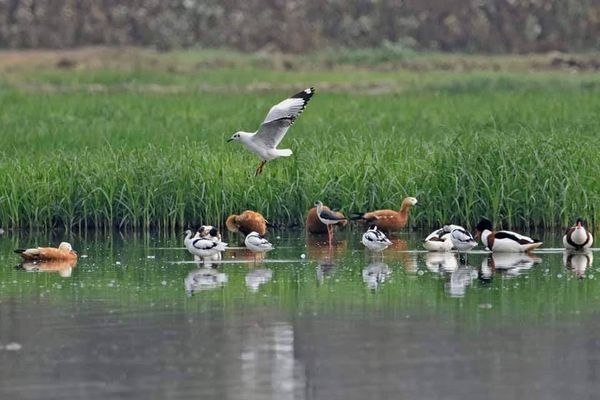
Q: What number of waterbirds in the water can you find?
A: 13